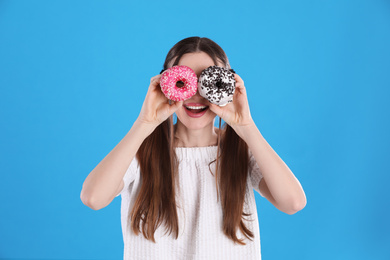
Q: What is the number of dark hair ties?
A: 2